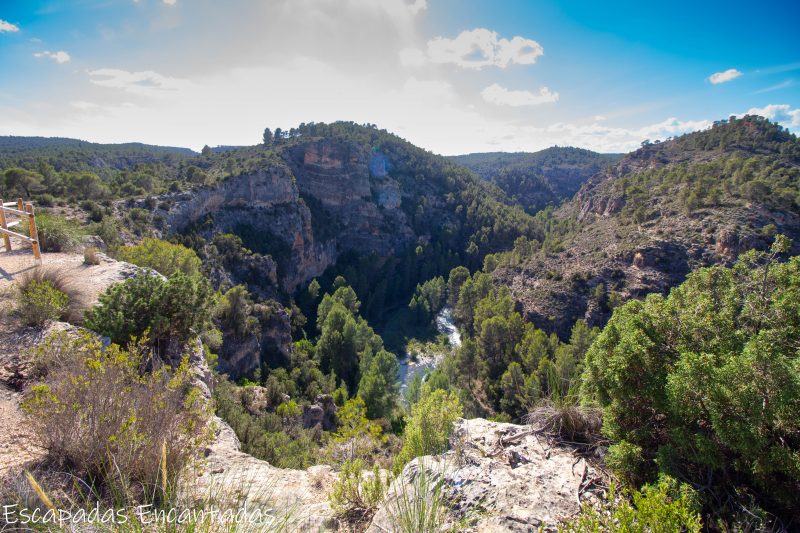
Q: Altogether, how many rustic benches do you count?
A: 0